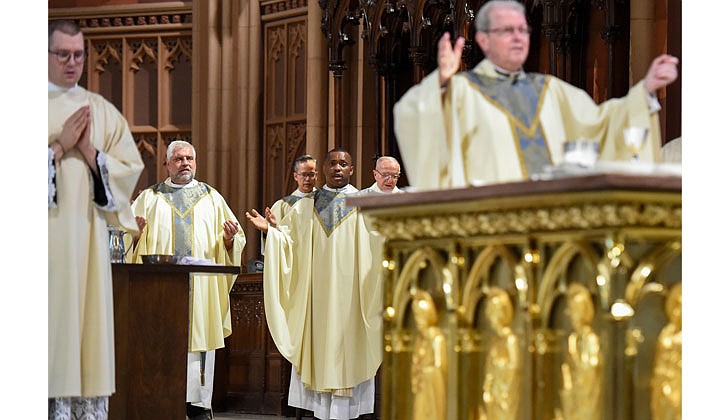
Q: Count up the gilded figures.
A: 4